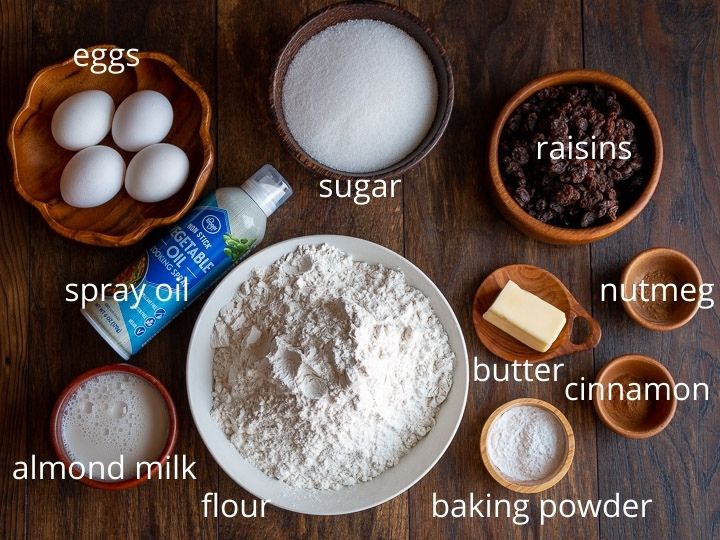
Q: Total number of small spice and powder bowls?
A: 3